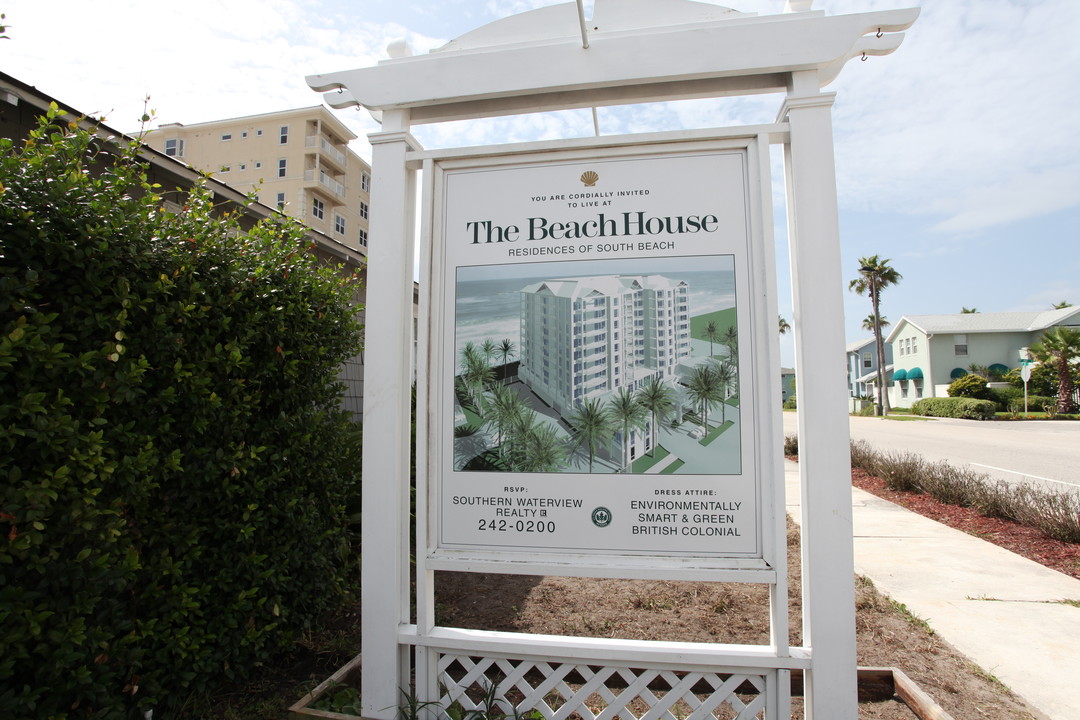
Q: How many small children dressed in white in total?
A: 0